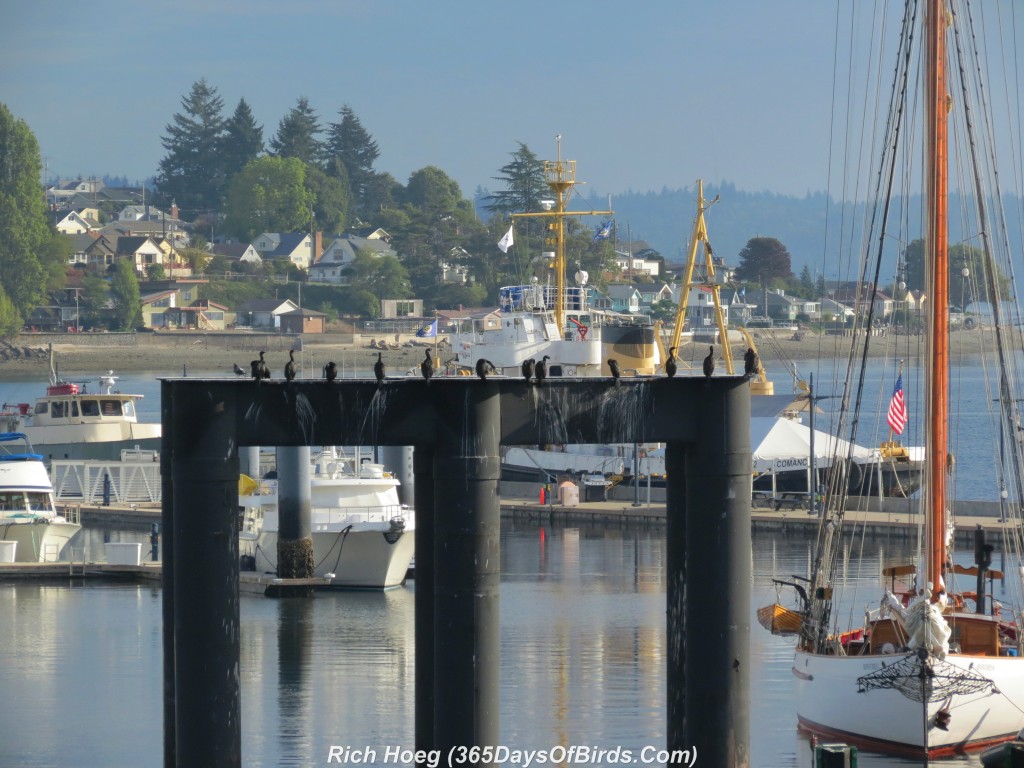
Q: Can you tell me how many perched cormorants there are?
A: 13